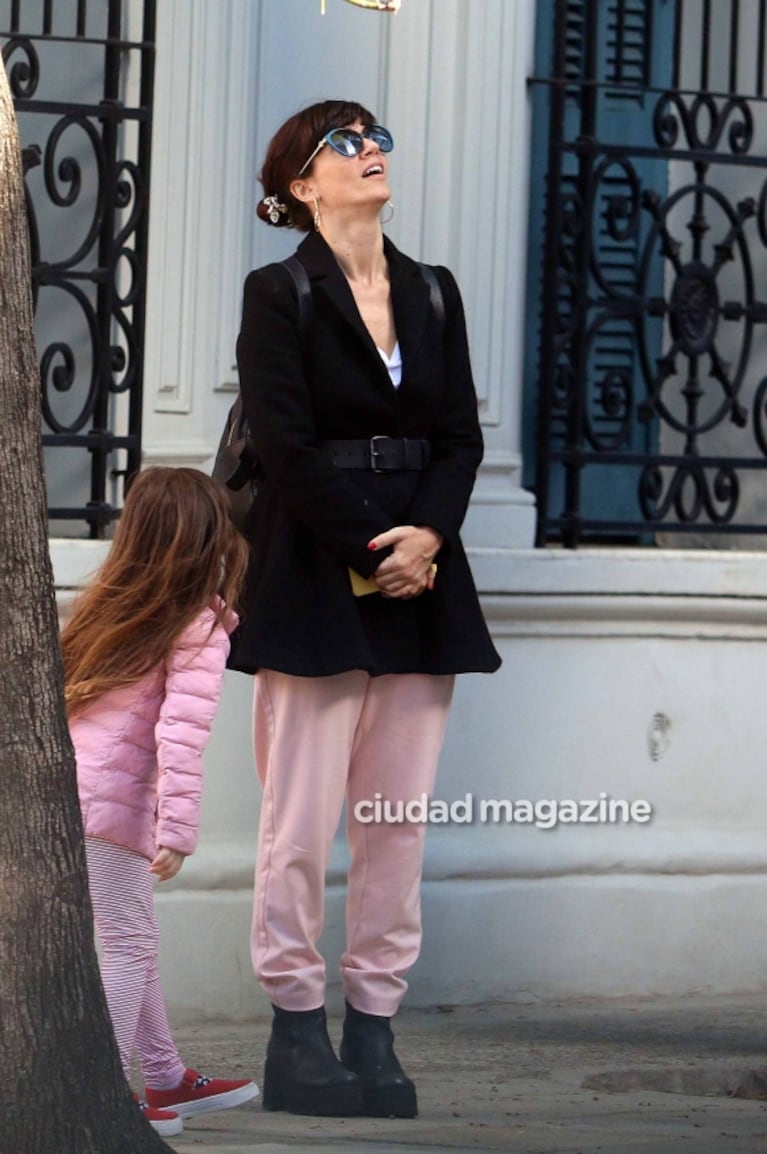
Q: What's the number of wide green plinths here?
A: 0